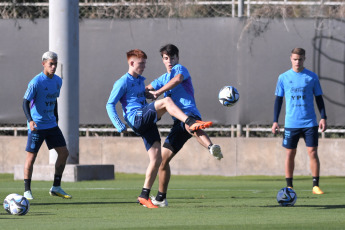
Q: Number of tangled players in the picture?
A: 2